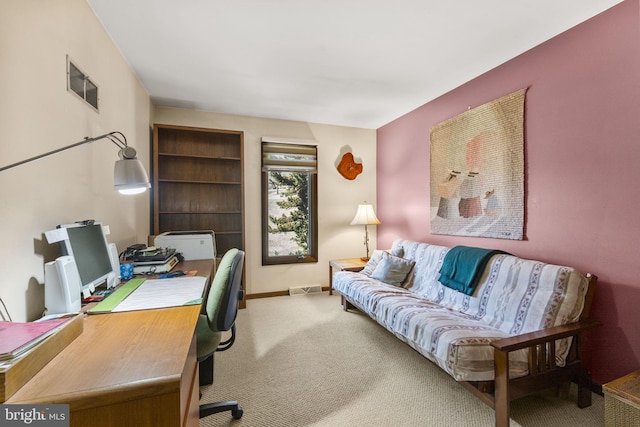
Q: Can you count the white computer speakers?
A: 2